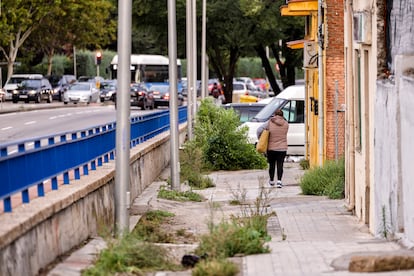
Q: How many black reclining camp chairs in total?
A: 0